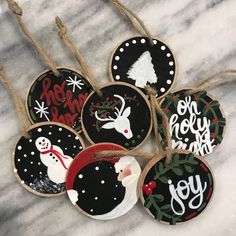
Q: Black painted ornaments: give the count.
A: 7